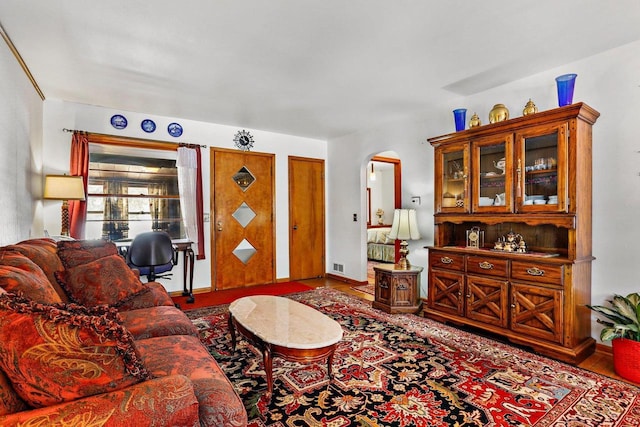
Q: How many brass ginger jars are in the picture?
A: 3